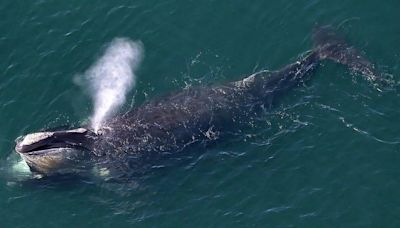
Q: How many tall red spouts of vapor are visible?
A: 0